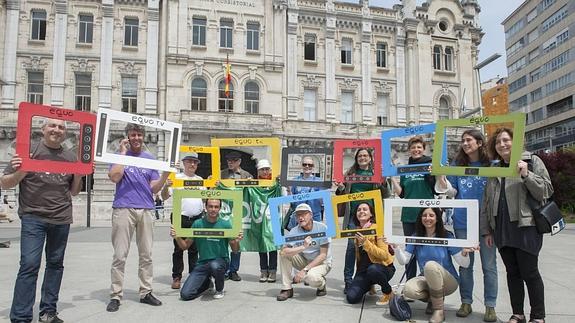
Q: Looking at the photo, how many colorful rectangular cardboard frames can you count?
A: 12